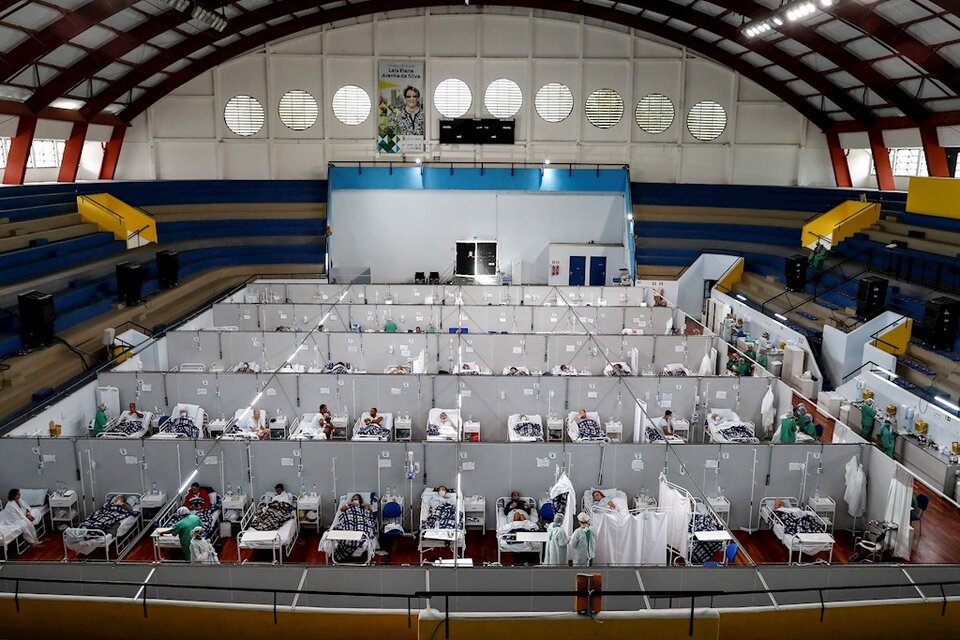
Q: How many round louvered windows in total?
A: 9